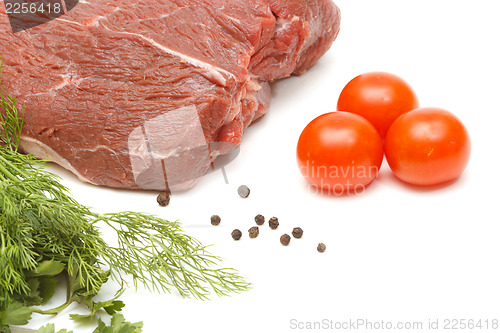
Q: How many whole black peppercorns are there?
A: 10